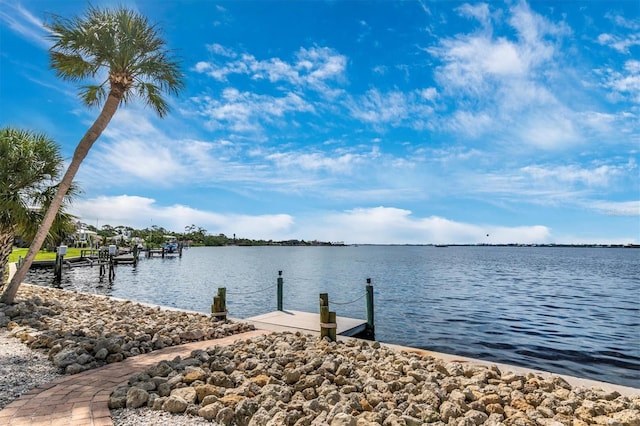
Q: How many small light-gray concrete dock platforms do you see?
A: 1